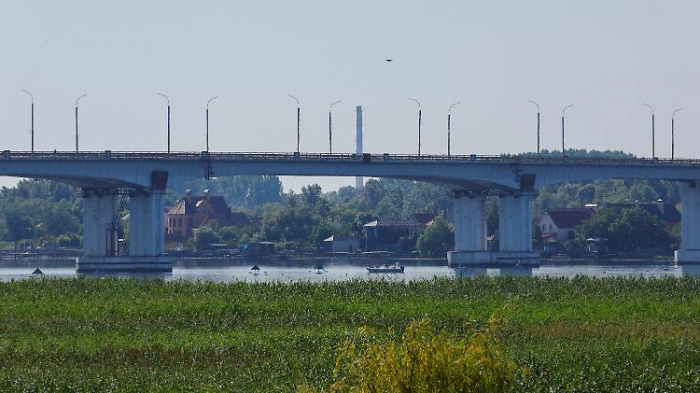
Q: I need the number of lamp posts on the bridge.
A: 12